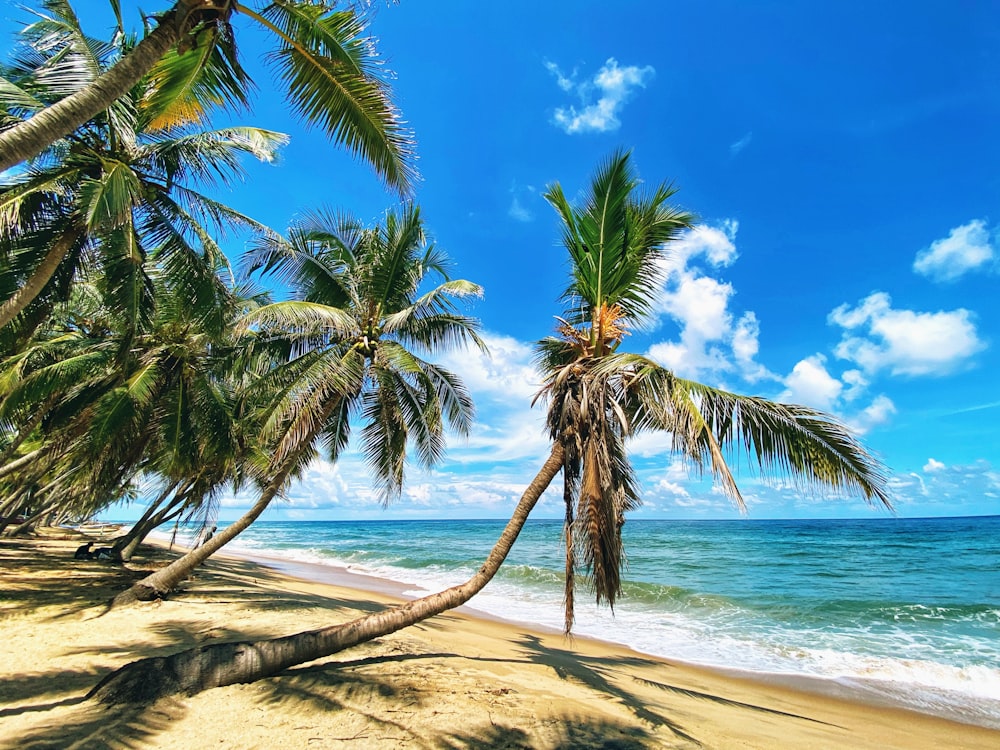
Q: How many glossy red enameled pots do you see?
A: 0